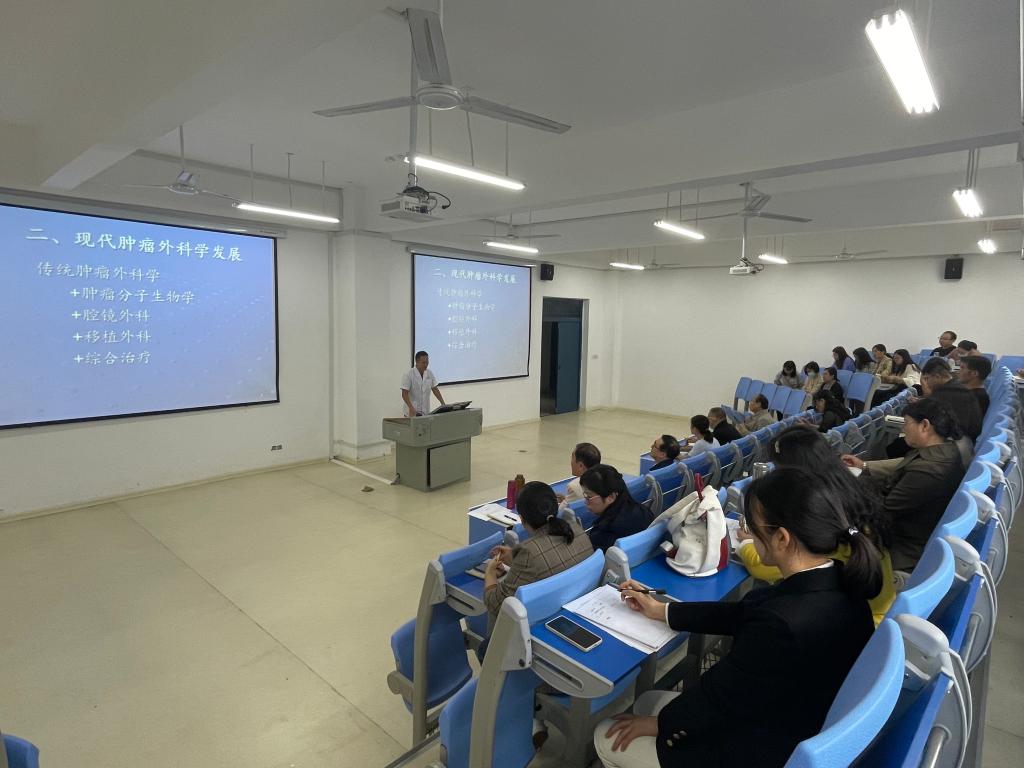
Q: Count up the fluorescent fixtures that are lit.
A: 9